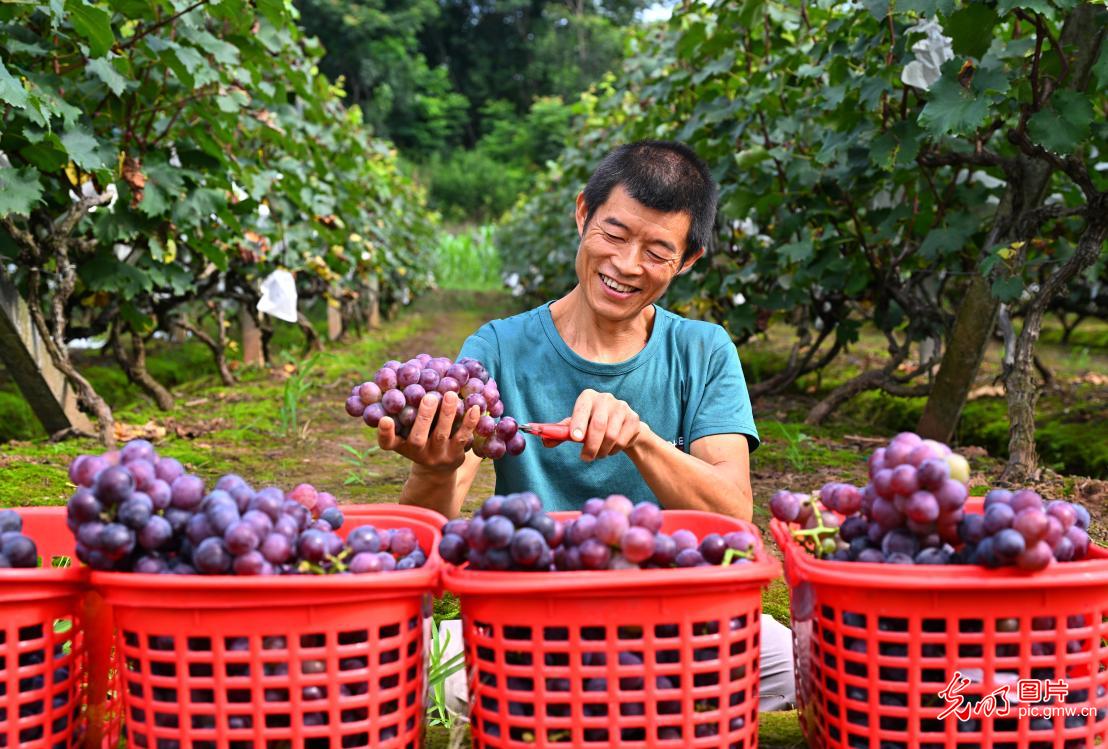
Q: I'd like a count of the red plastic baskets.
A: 4